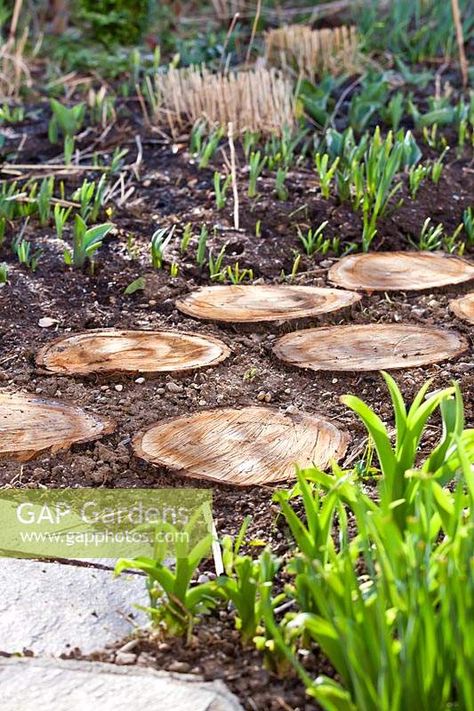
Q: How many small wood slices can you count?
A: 7